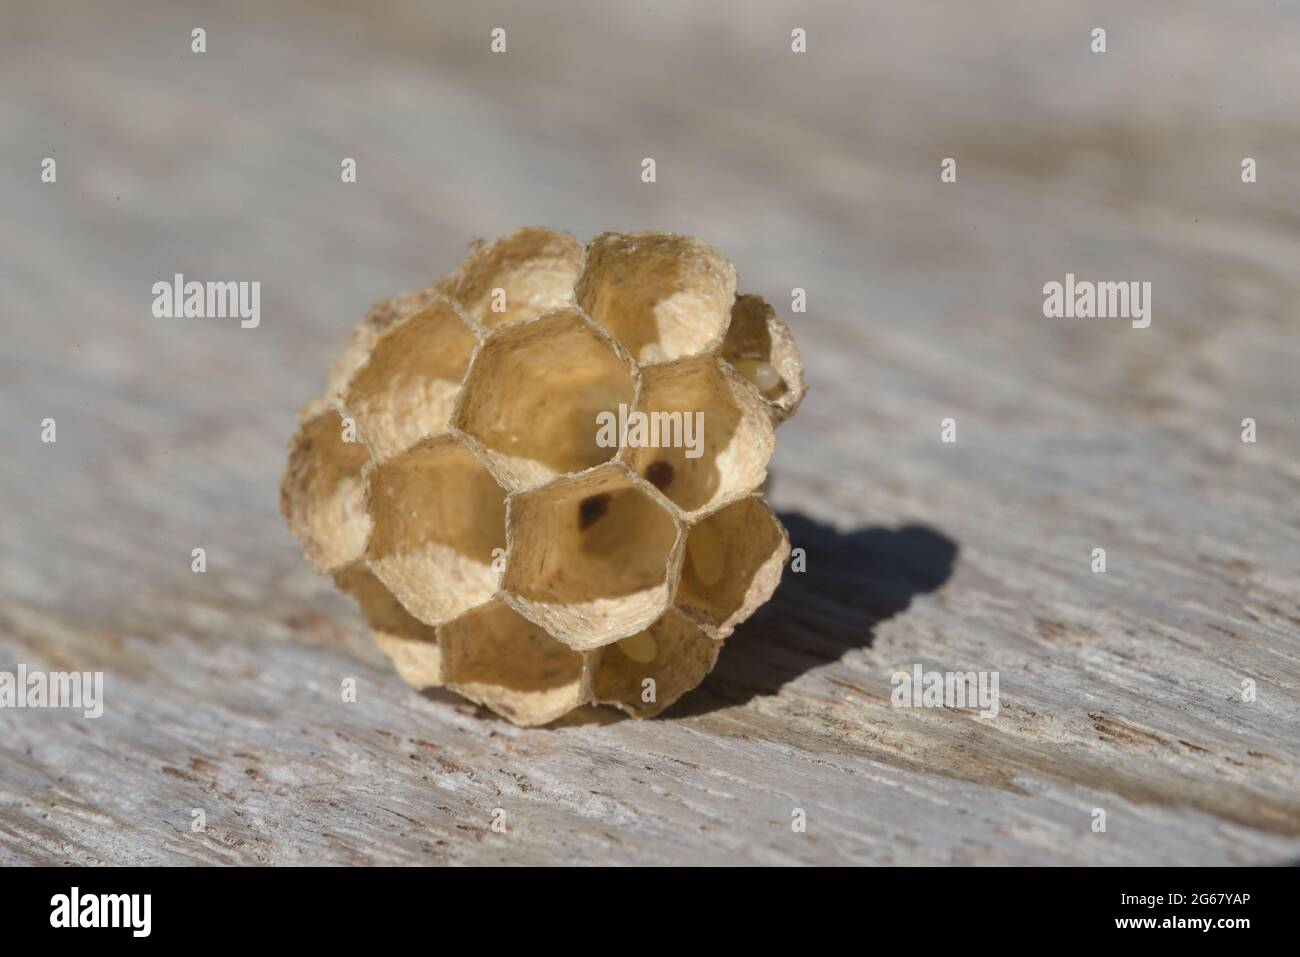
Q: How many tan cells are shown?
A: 13